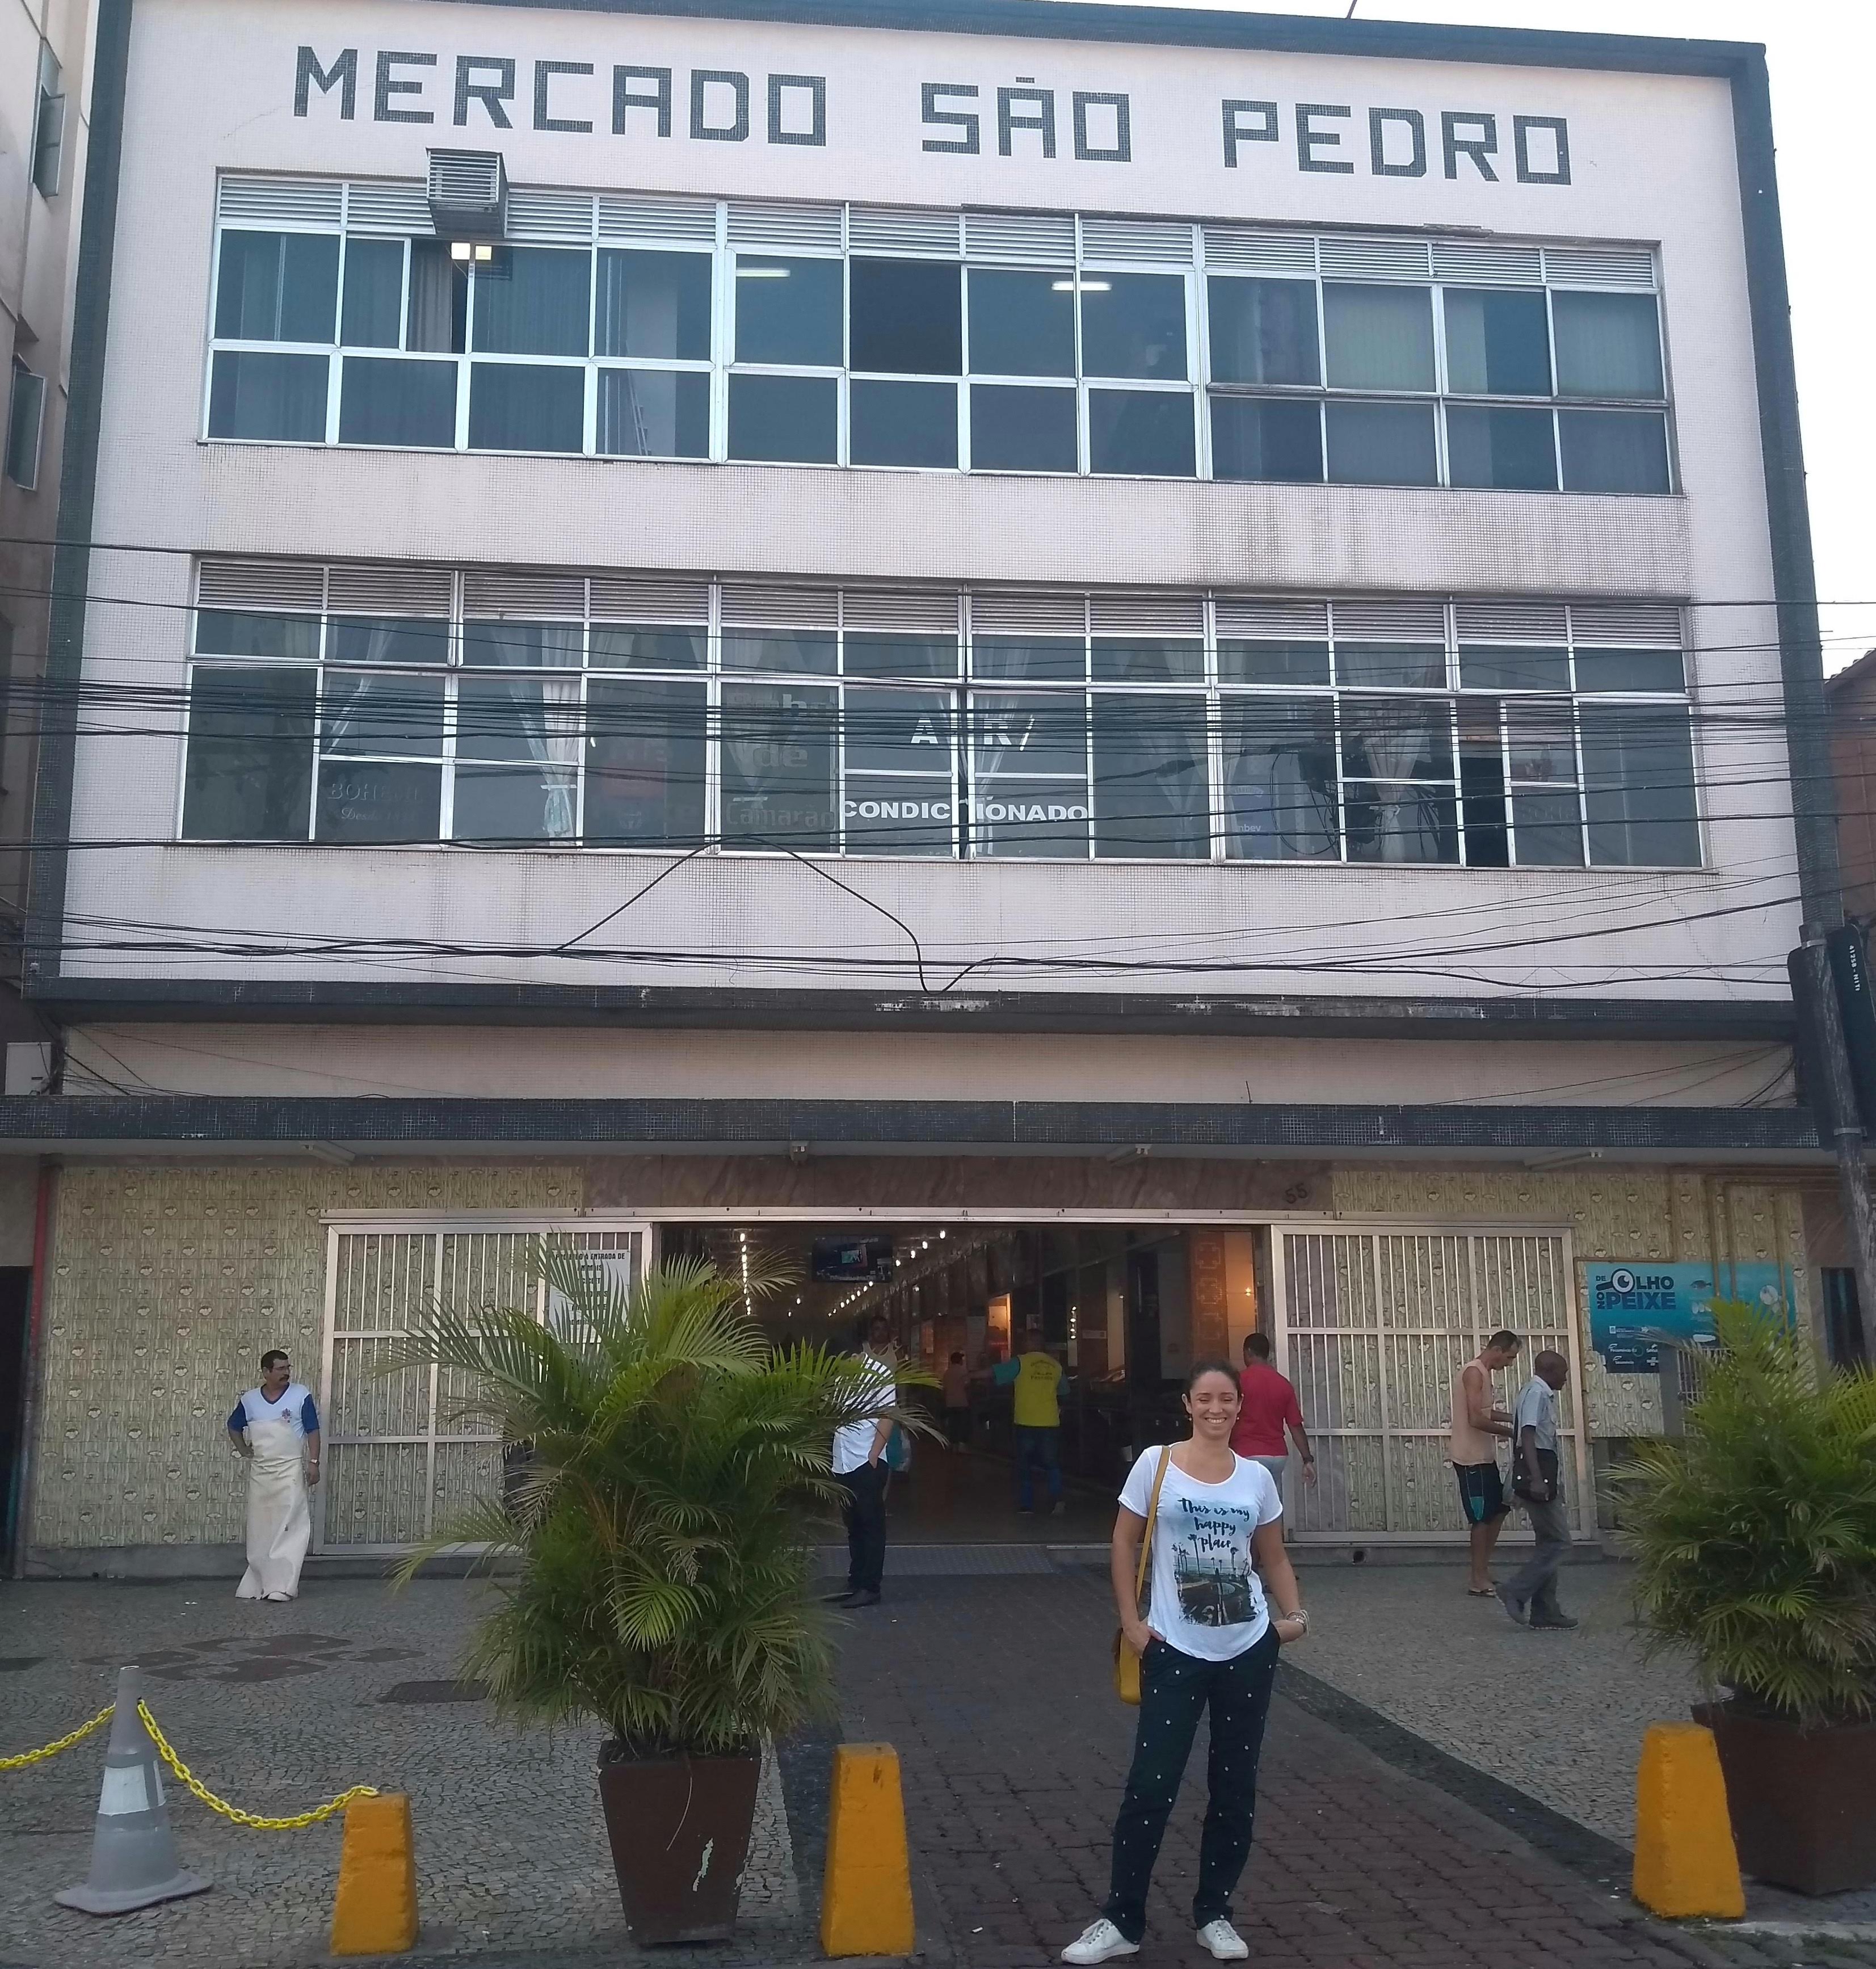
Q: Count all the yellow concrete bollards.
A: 3